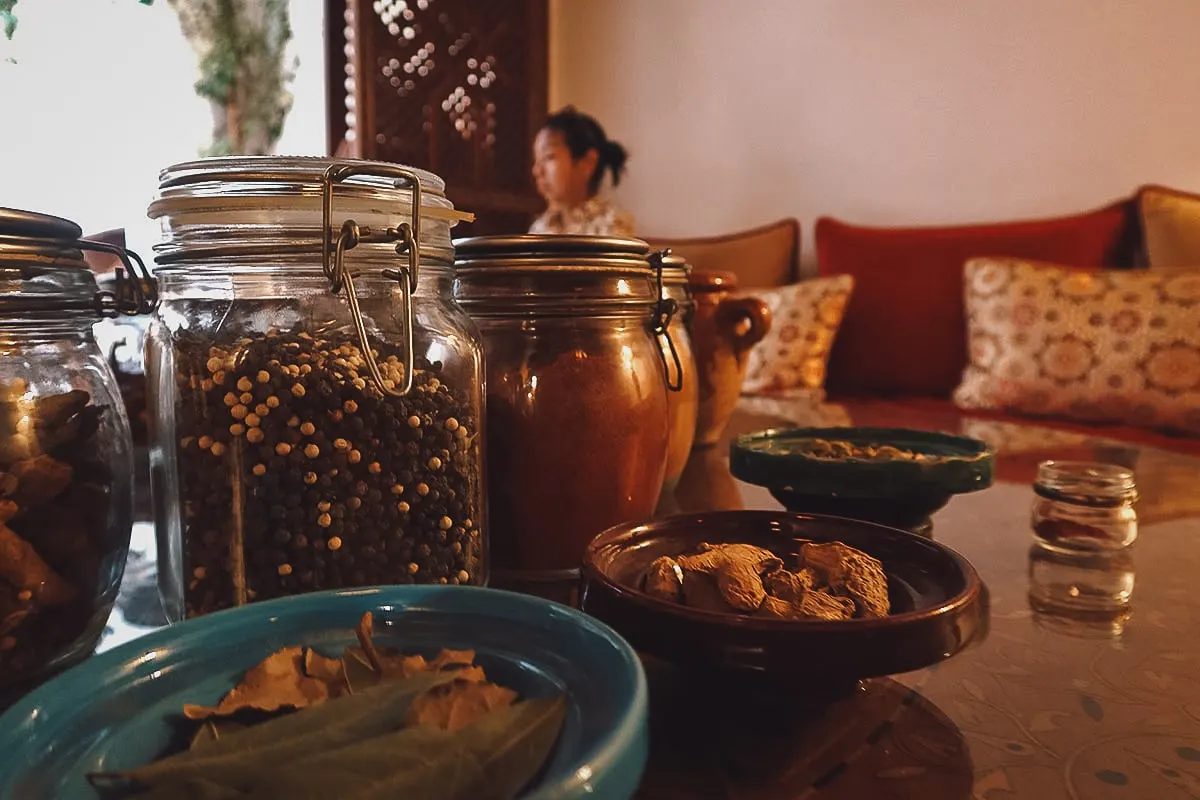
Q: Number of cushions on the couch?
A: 5